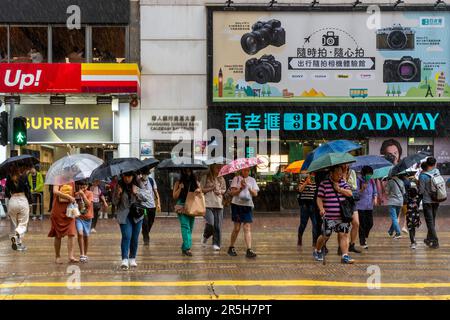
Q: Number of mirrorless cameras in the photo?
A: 4